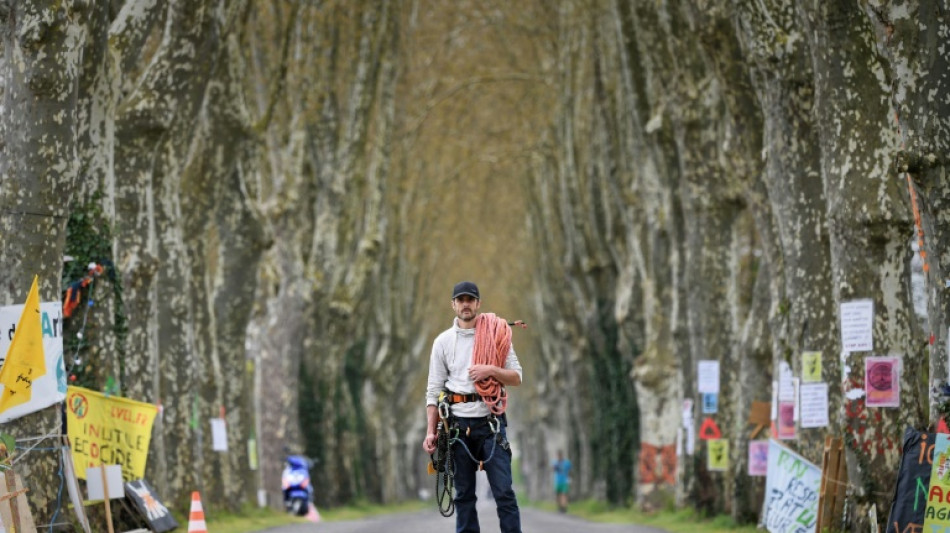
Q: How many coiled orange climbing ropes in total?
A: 1